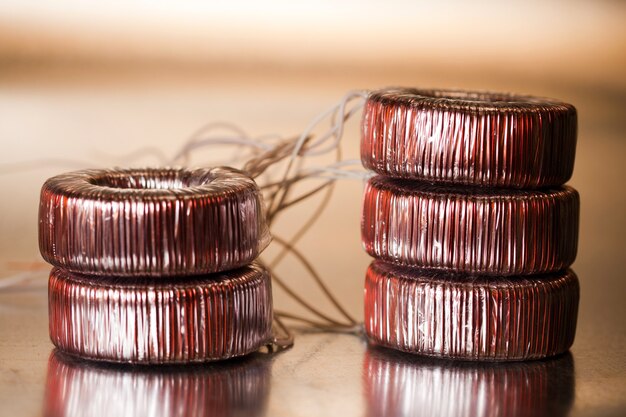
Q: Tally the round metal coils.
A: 5